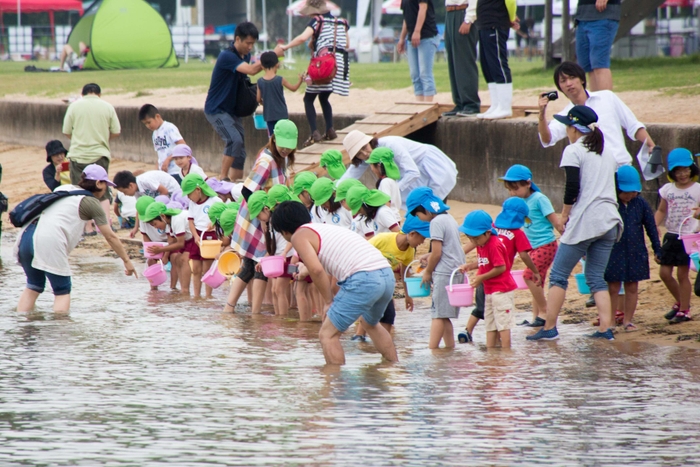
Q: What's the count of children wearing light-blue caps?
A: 7